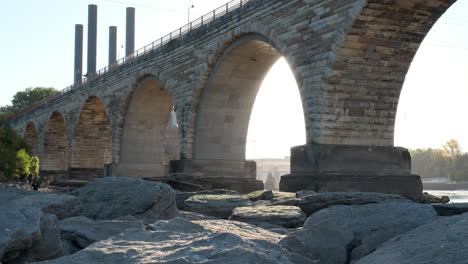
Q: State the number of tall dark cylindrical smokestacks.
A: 4